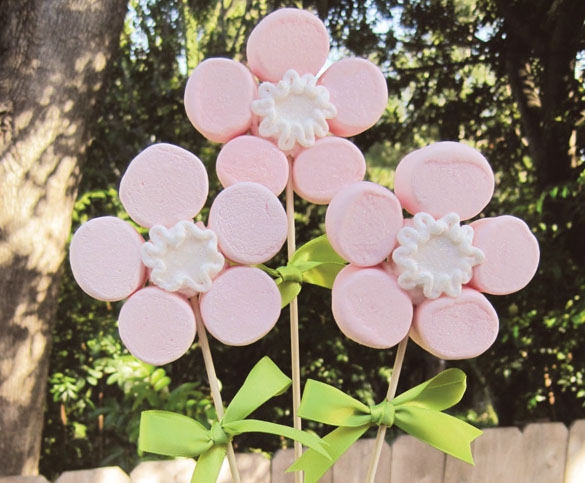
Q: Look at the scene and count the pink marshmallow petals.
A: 15